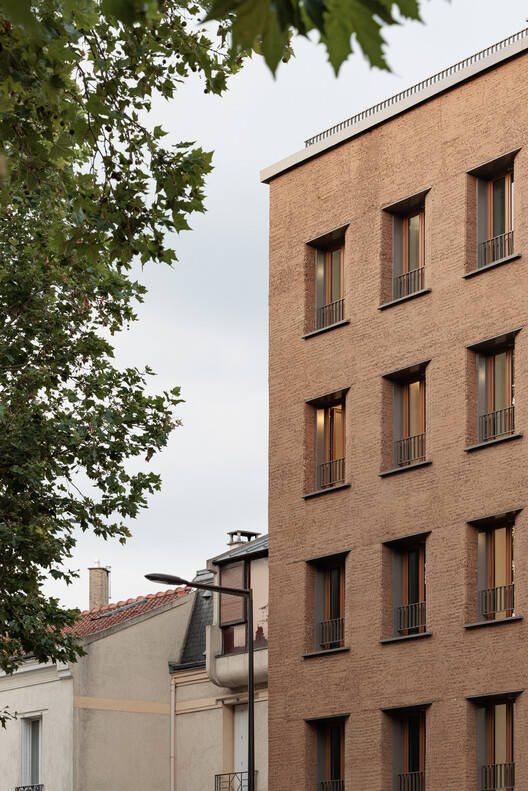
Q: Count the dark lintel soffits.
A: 12